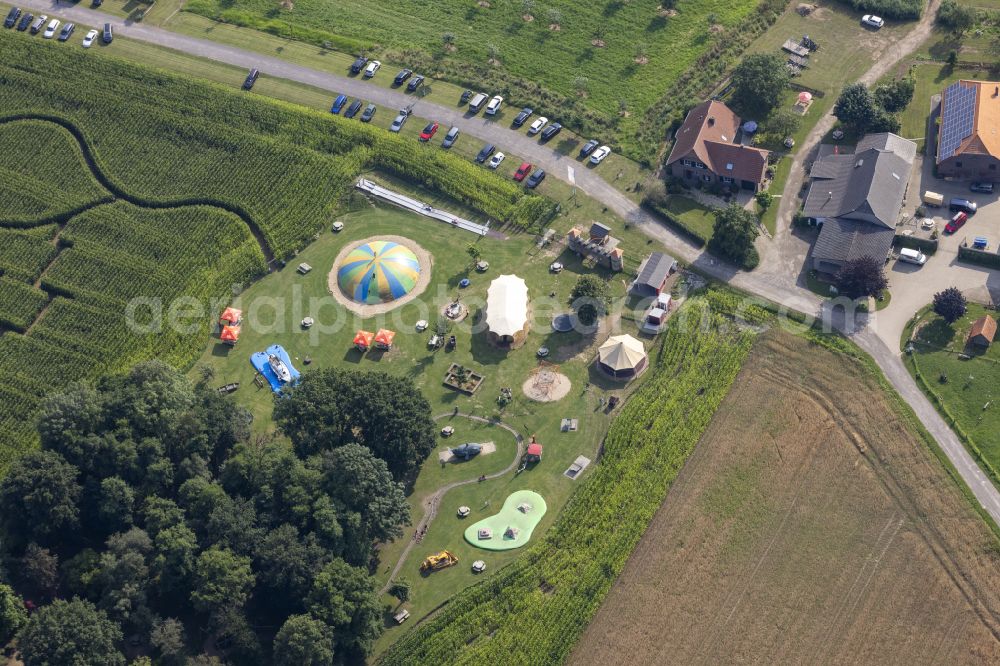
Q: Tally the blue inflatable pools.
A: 1